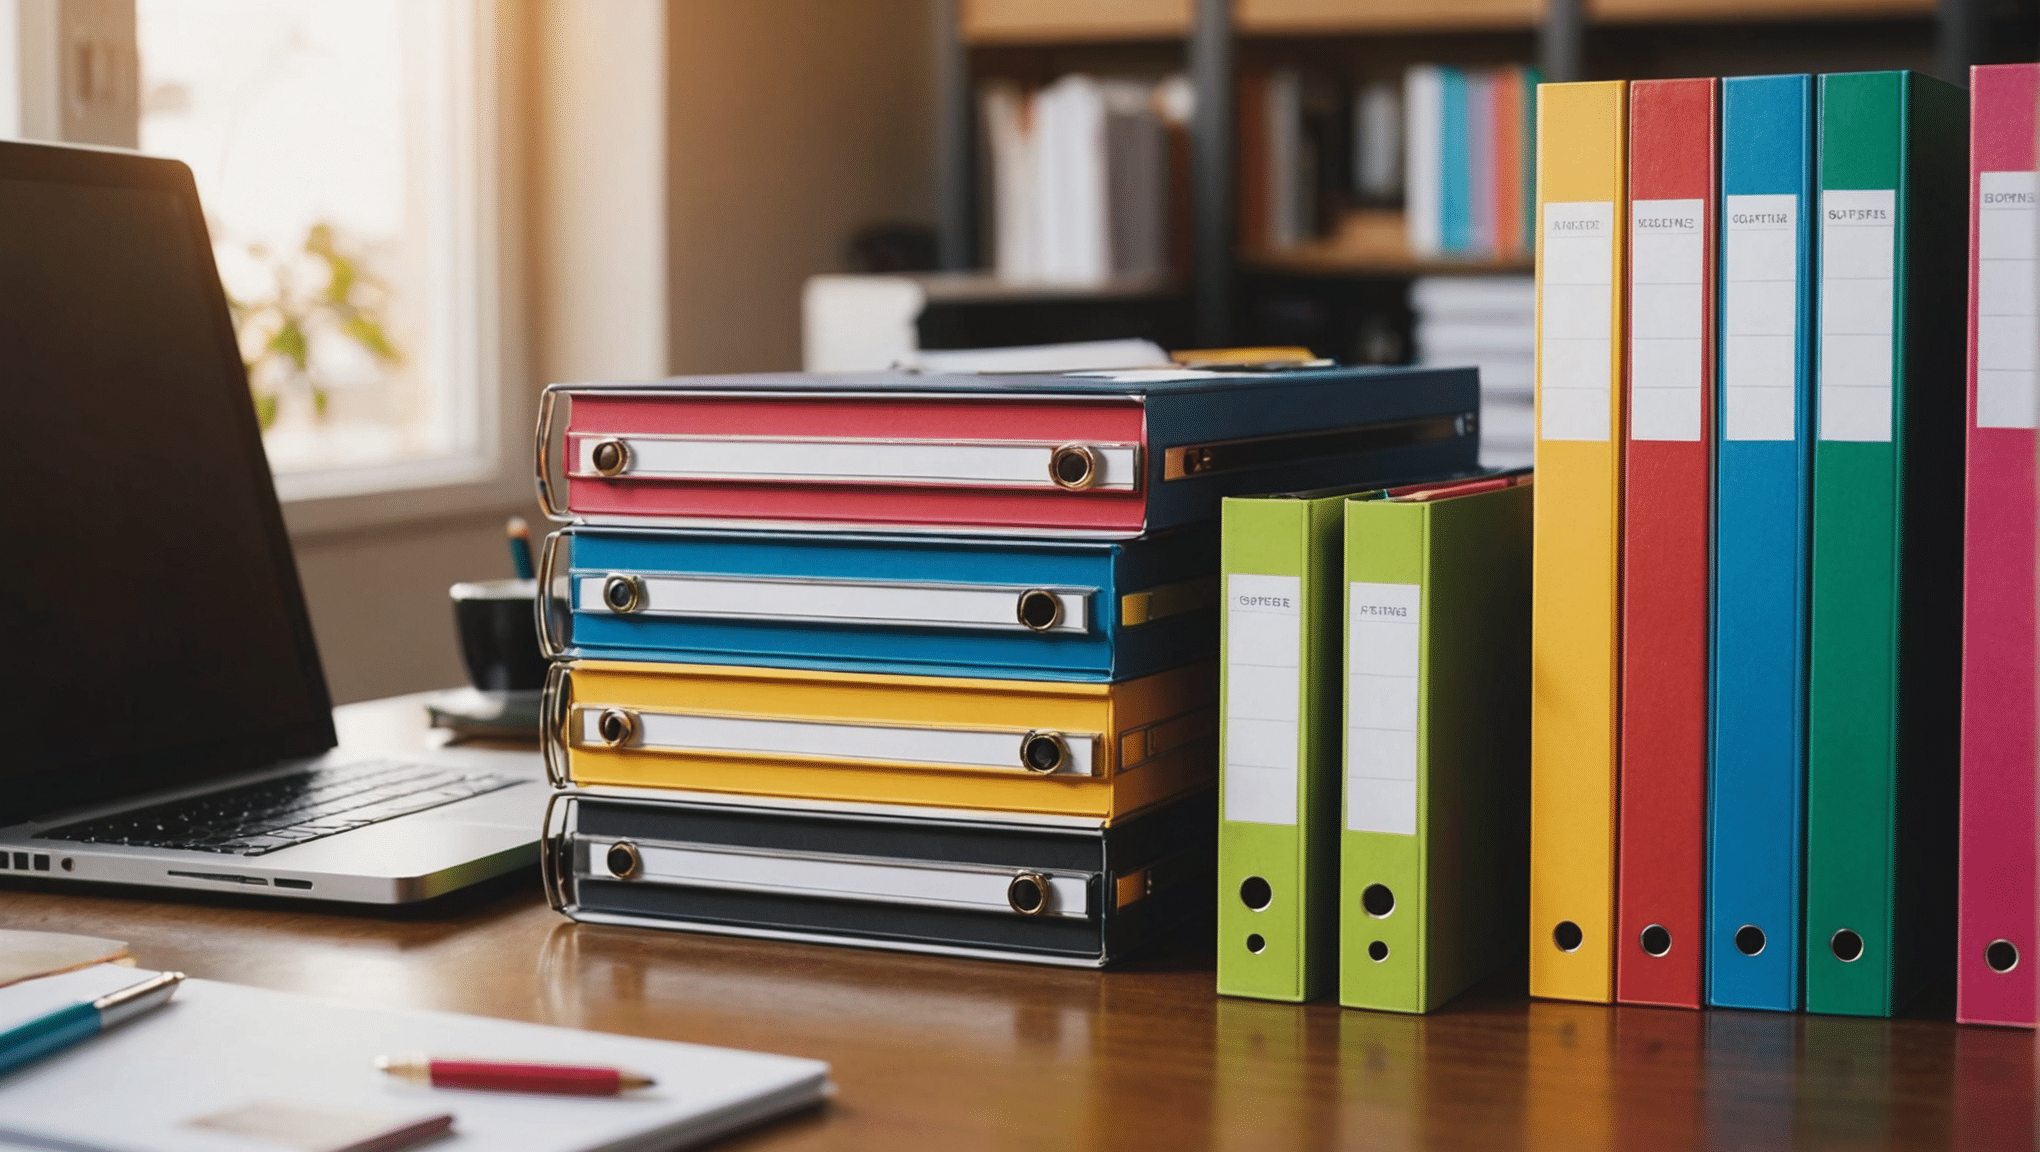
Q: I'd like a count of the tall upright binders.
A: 5